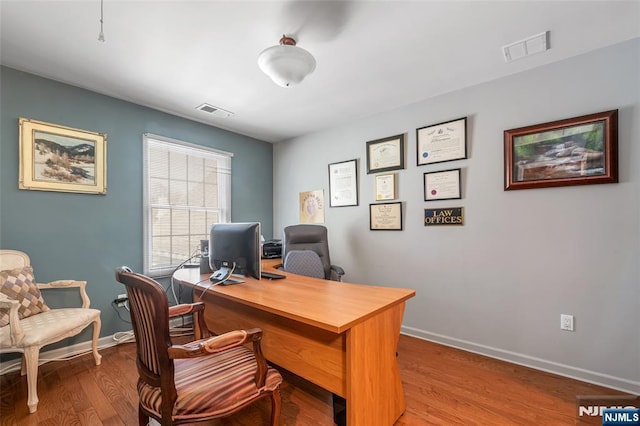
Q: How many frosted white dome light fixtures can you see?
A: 1